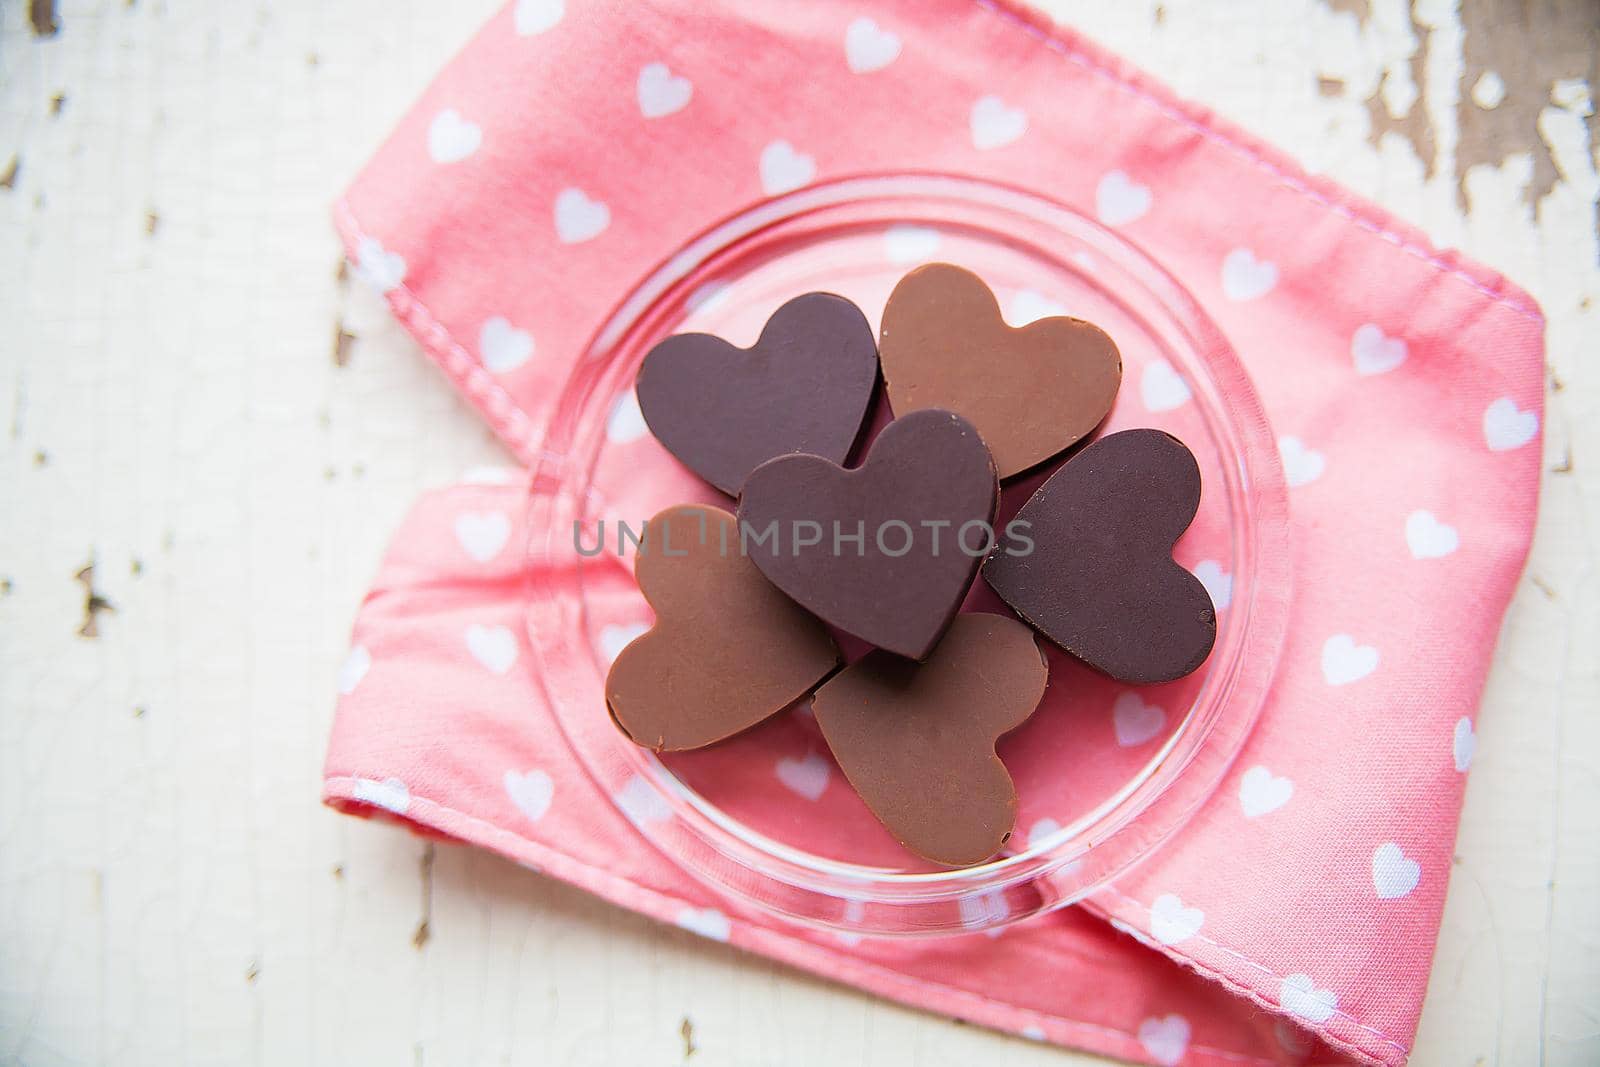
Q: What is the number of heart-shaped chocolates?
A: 6